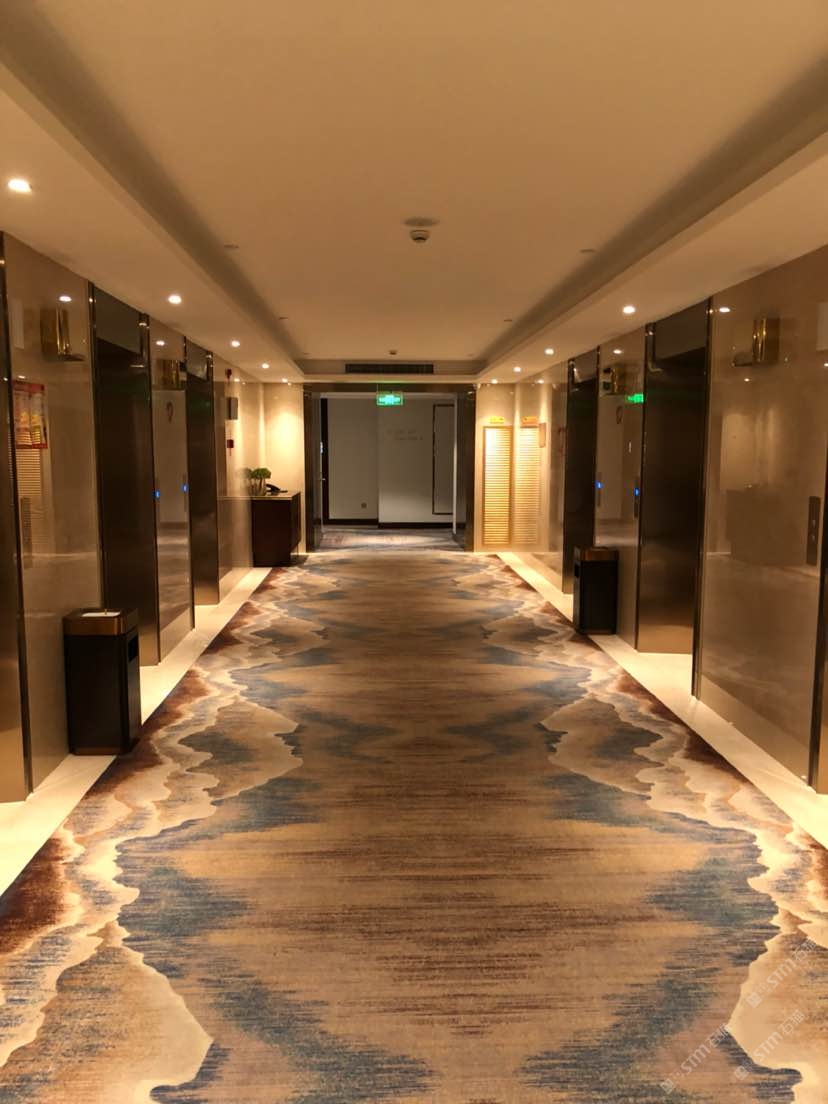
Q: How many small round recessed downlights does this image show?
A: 9